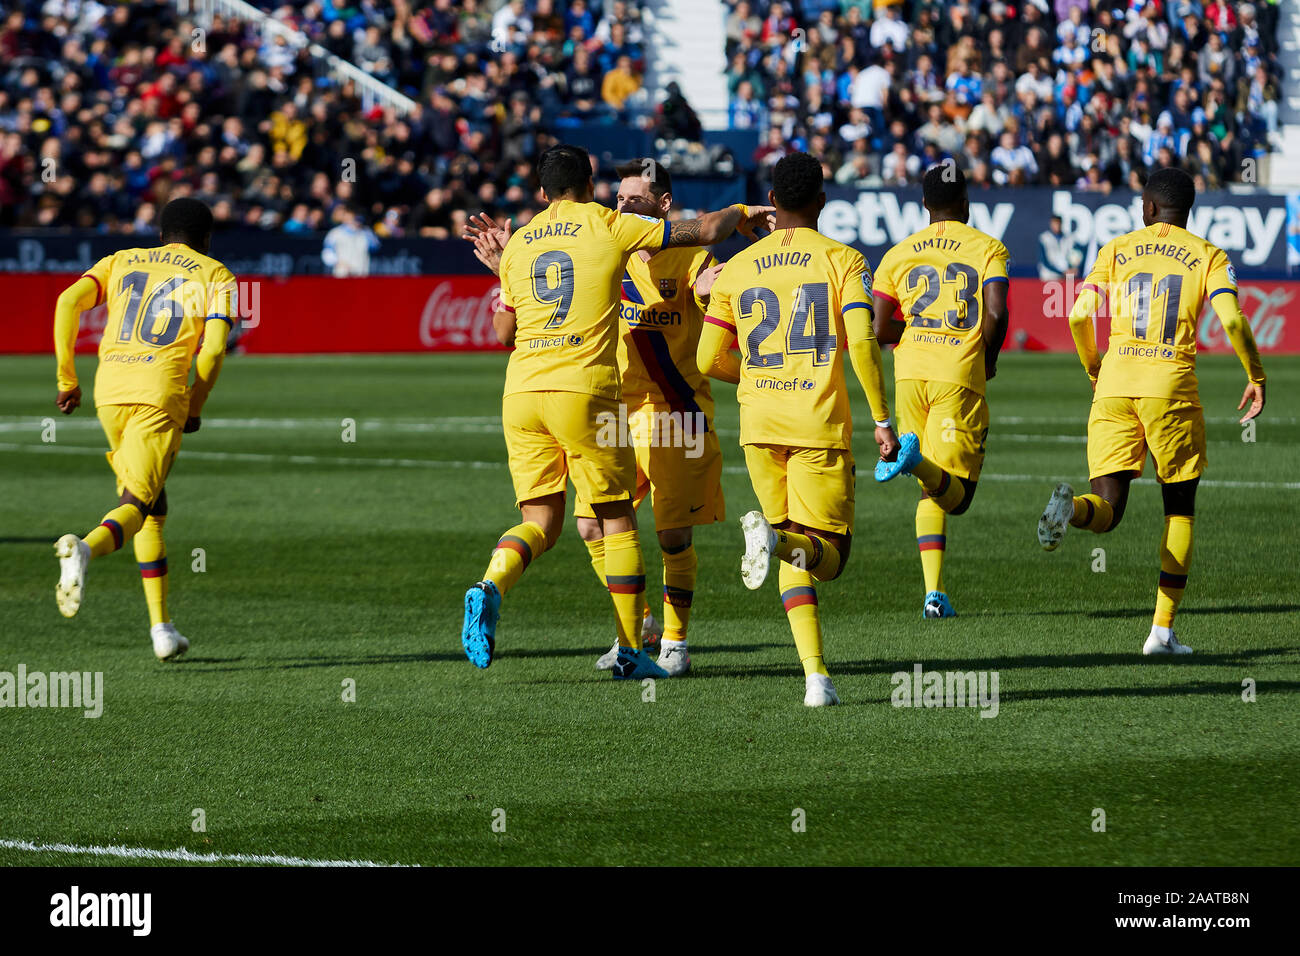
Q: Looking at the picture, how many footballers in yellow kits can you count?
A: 6